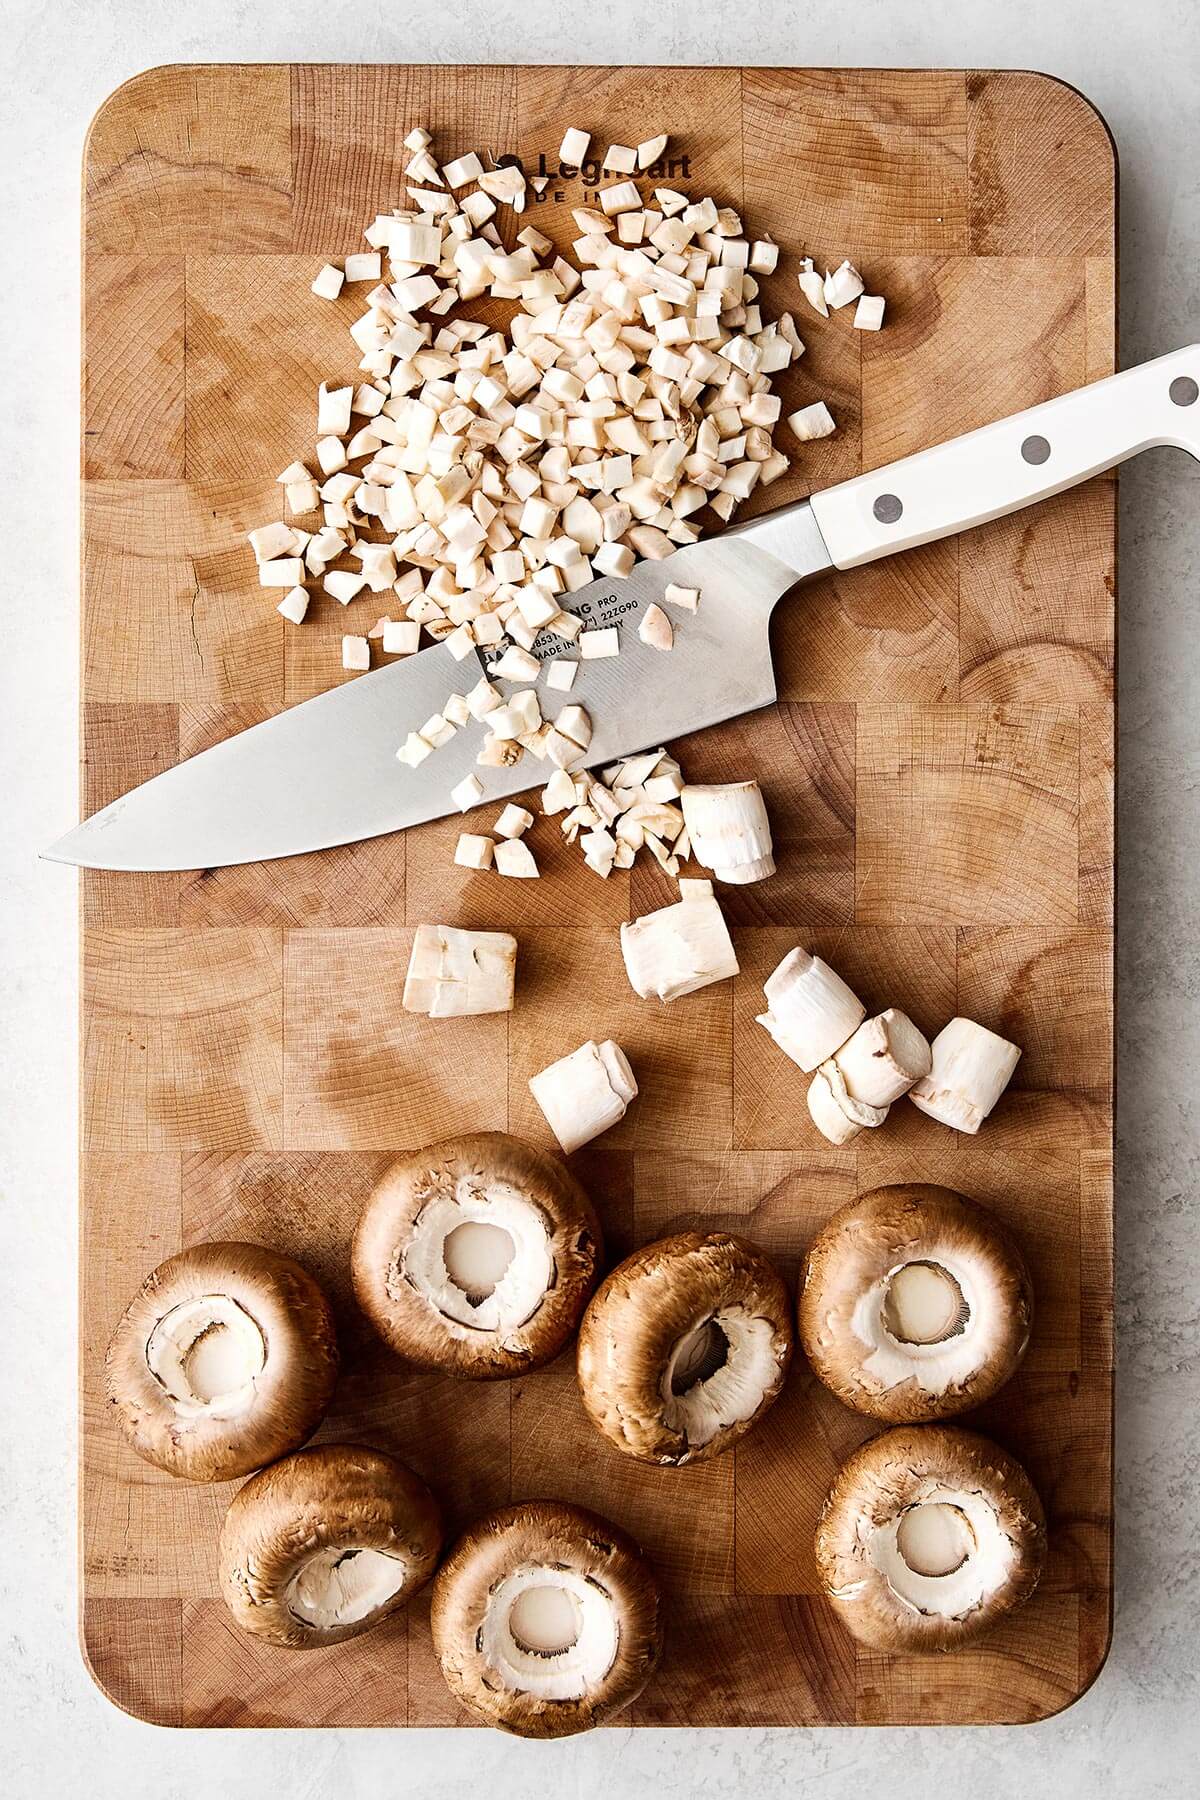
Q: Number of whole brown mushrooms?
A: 7